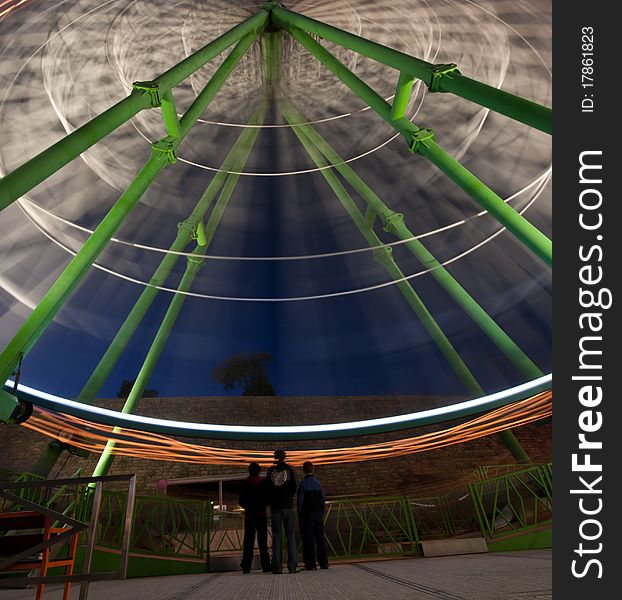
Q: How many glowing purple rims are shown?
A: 0